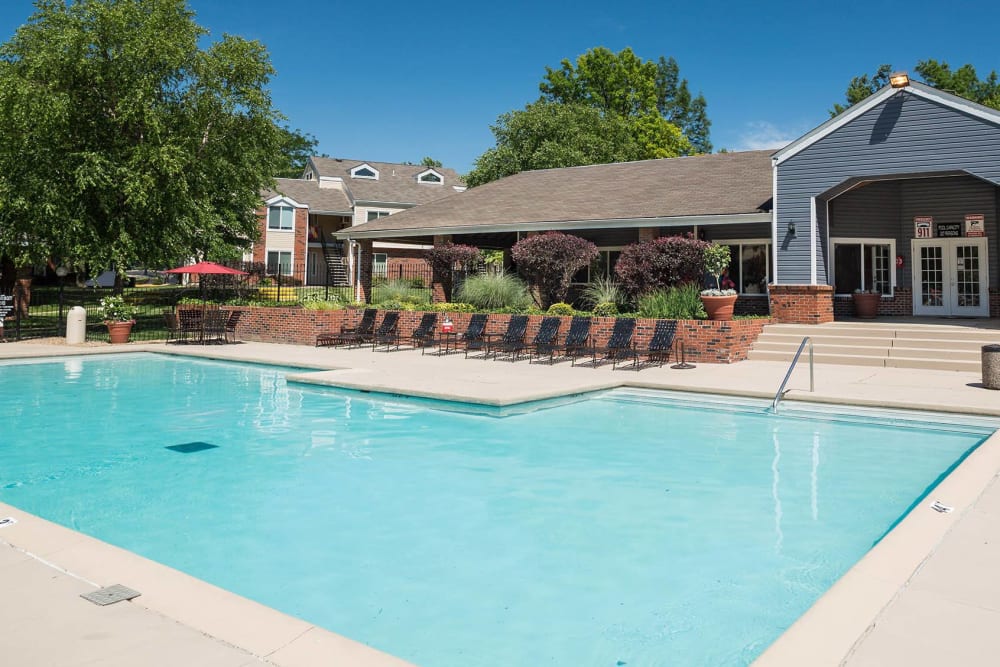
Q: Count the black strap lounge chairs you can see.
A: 9